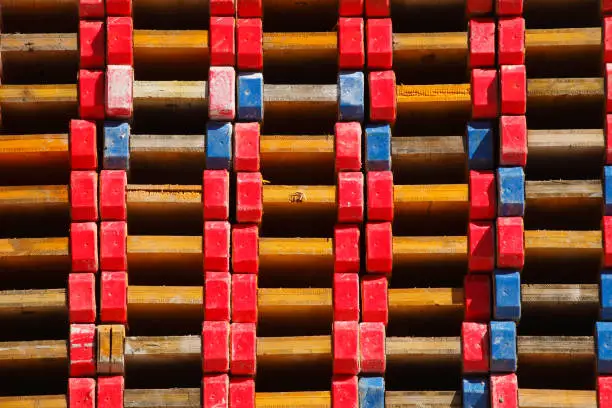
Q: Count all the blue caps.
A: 14